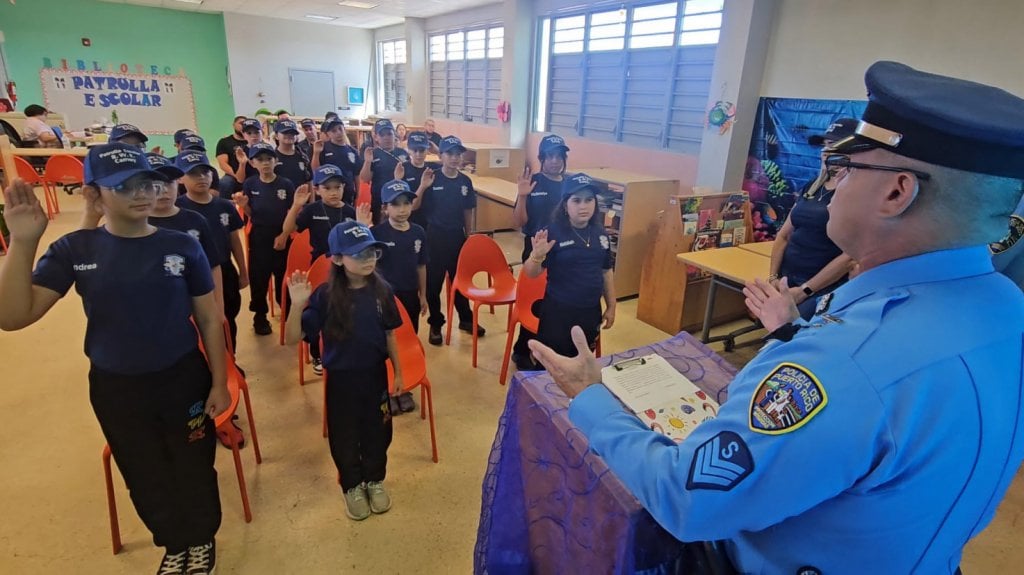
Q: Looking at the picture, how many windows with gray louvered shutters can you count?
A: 3